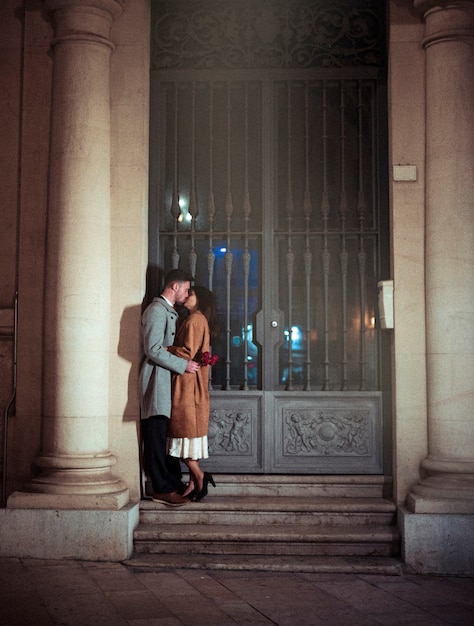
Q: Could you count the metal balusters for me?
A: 10